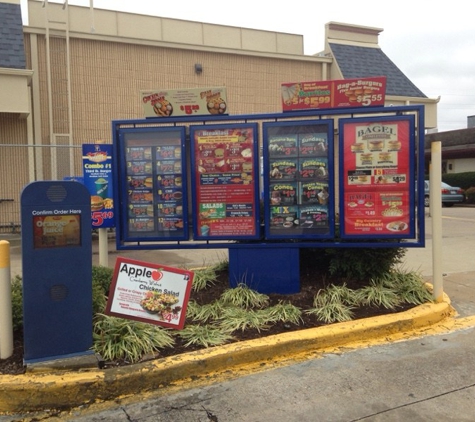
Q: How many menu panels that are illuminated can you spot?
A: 4